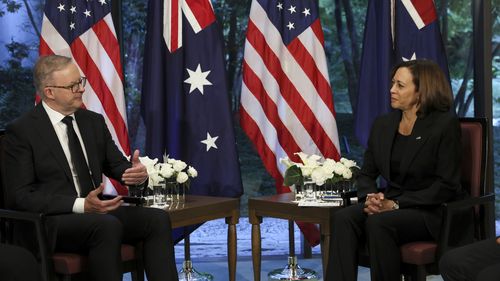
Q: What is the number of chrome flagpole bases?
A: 2